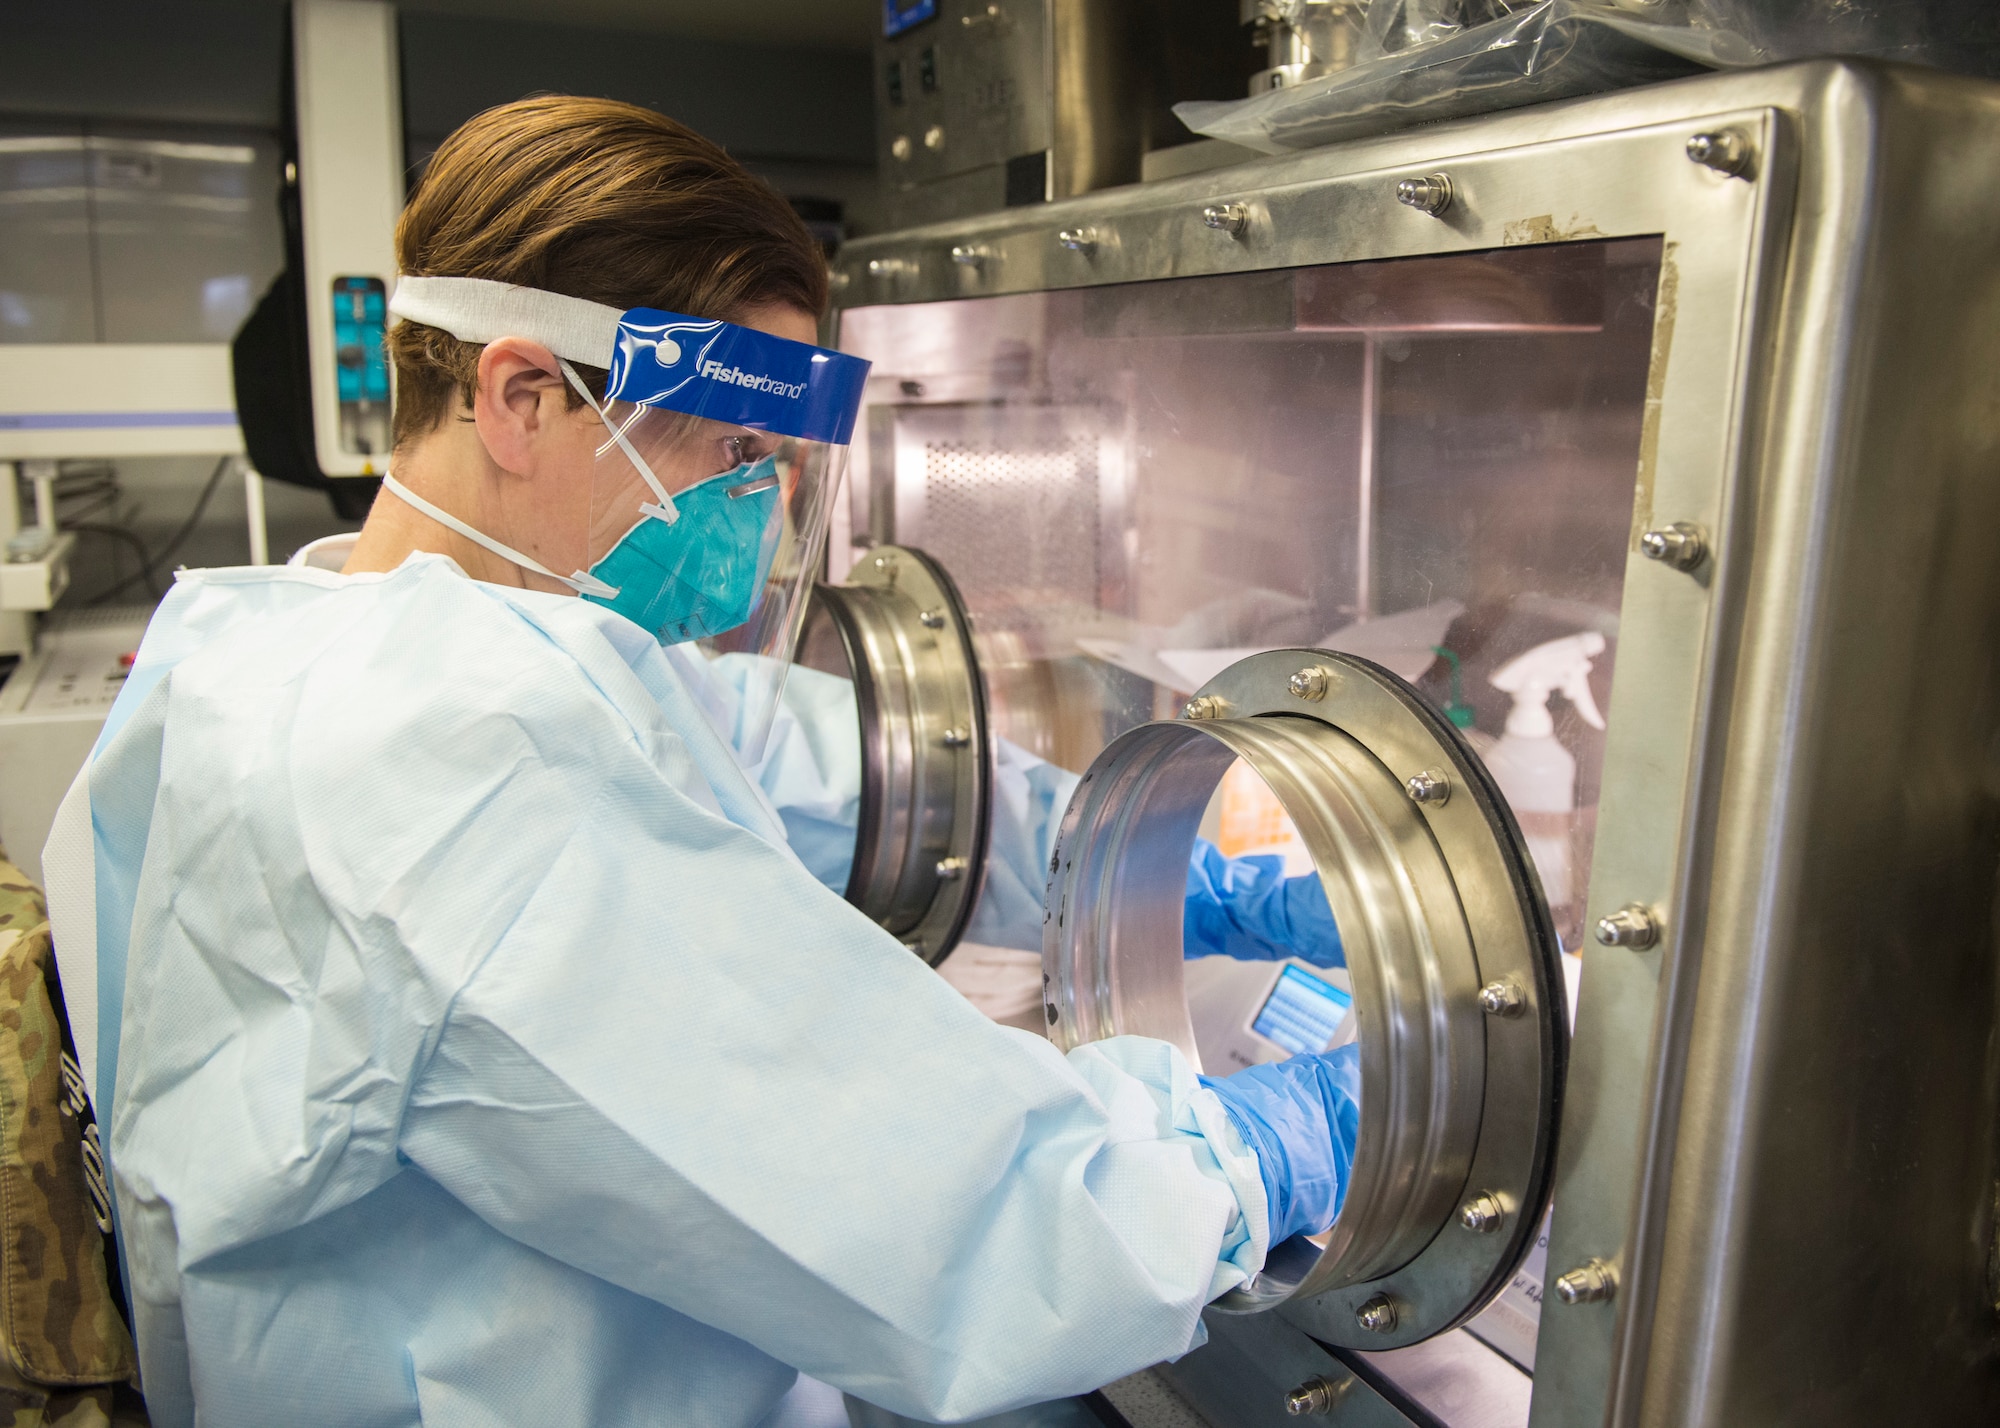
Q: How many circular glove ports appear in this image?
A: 2